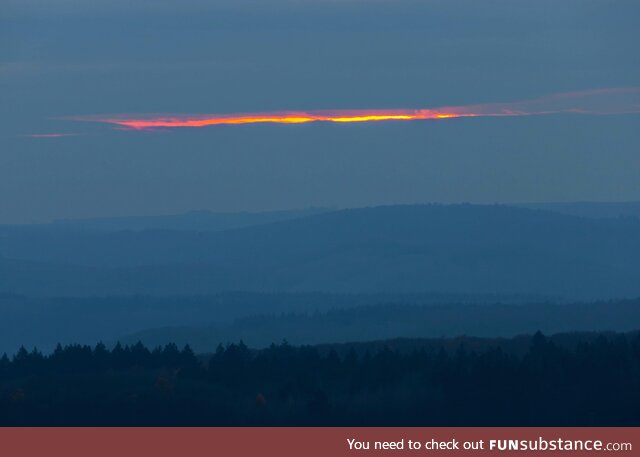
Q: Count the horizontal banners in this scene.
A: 1